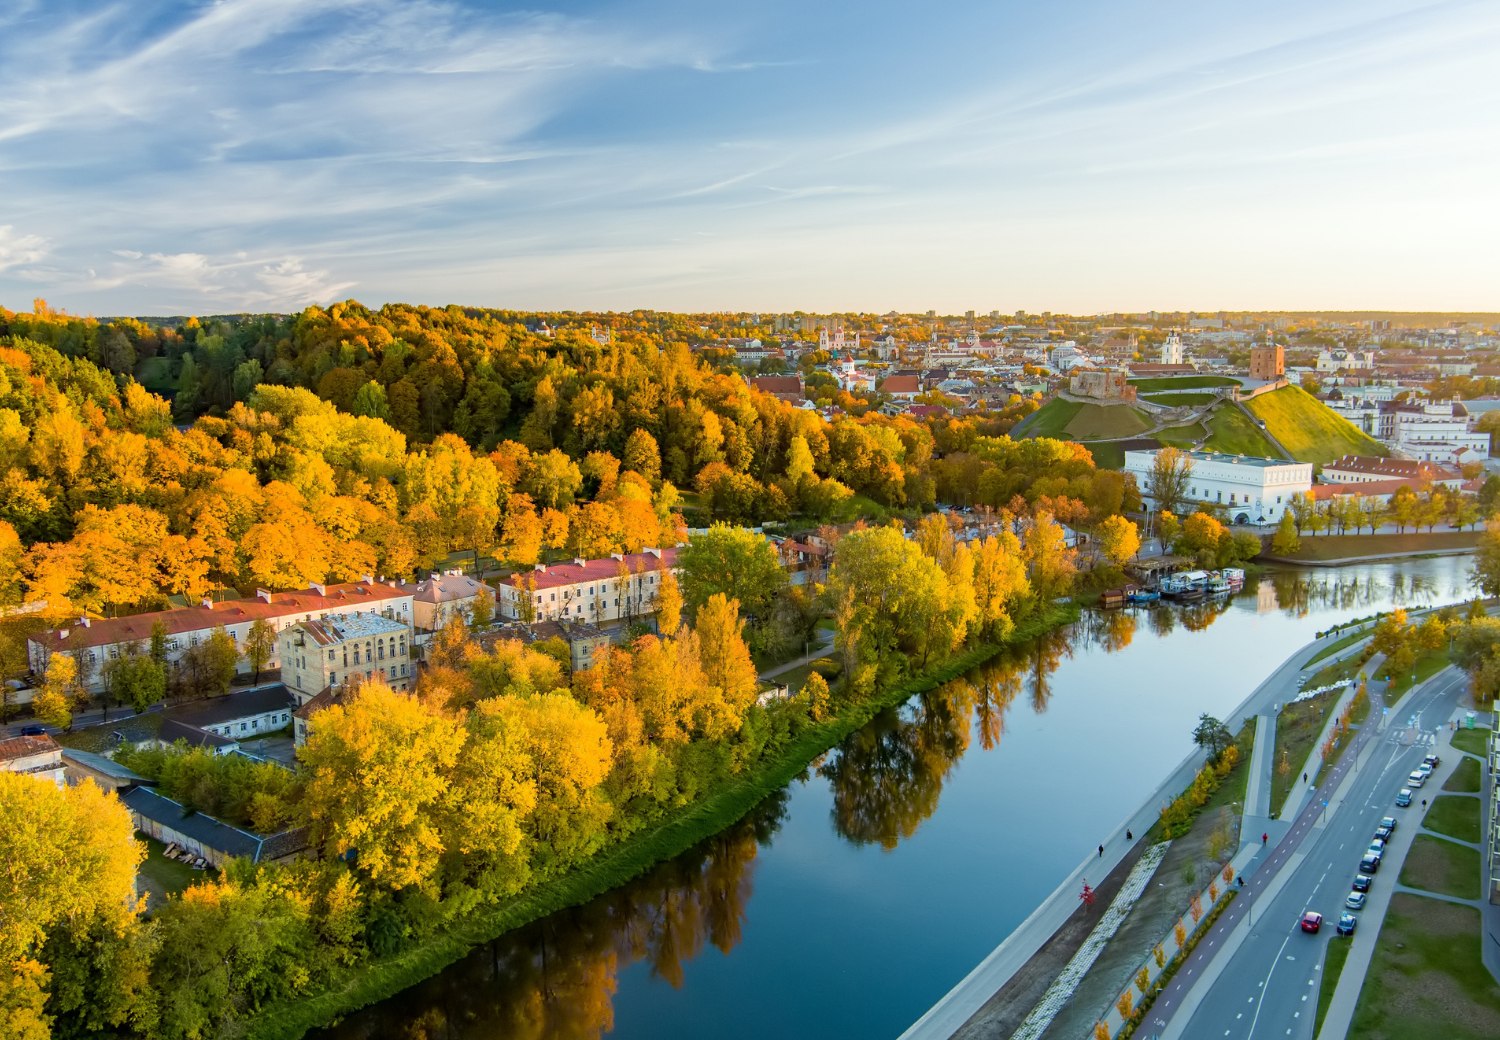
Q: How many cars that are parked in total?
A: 11